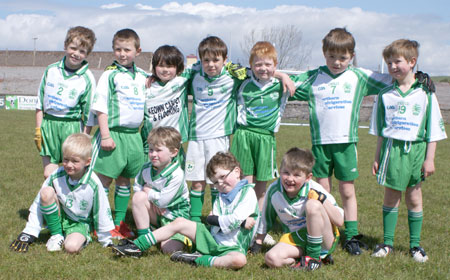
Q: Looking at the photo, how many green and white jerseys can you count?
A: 11